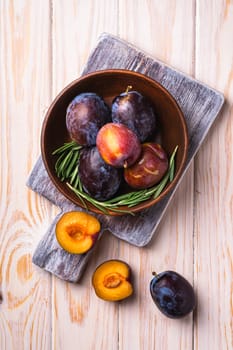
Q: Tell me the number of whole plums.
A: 6